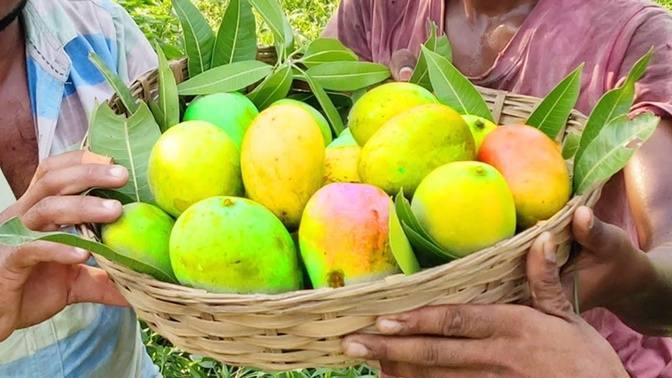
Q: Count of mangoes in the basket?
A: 13